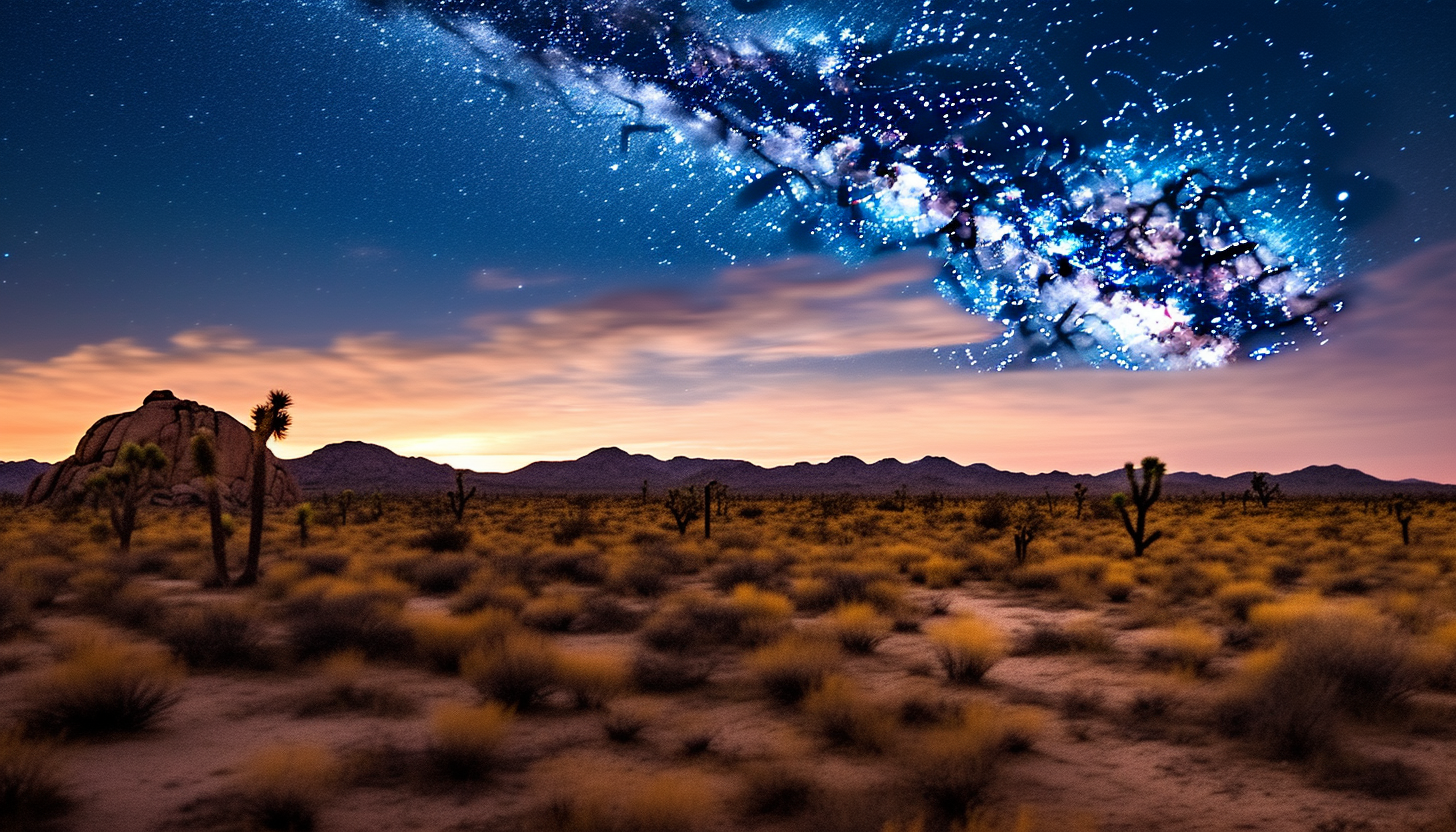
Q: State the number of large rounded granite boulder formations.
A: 1